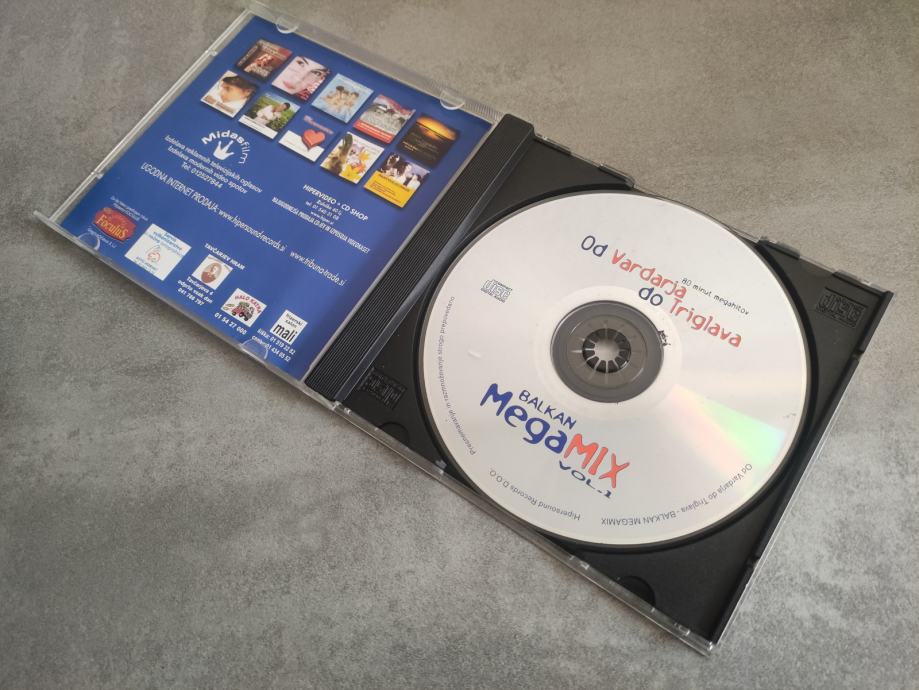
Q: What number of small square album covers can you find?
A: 10